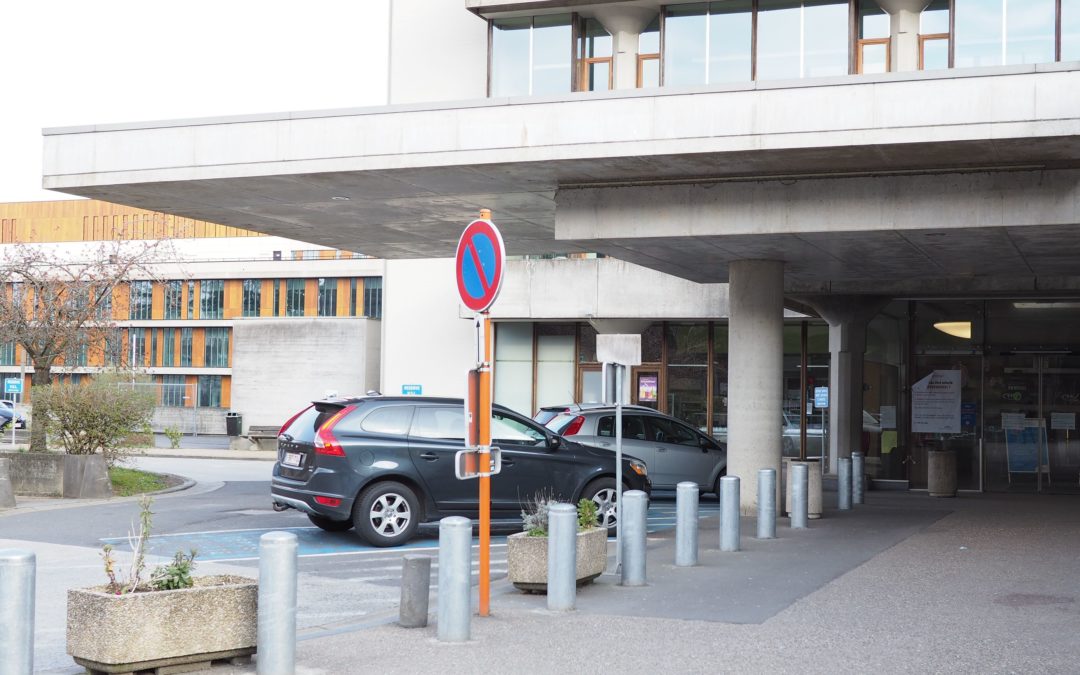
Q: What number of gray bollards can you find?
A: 12